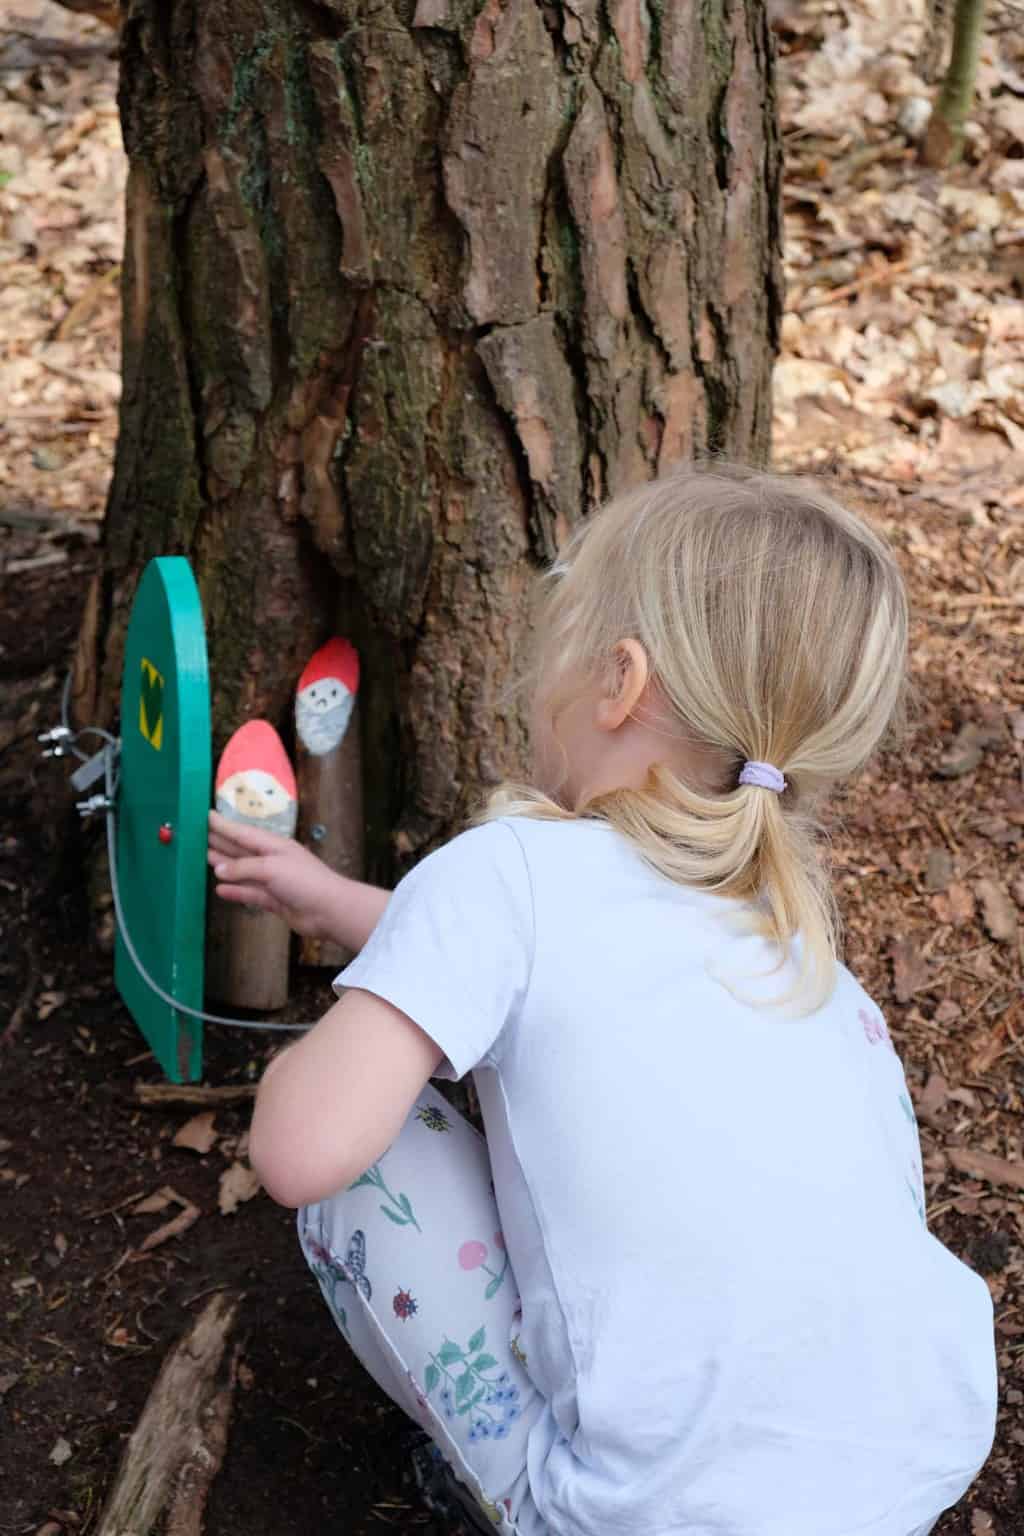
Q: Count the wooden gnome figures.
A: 2